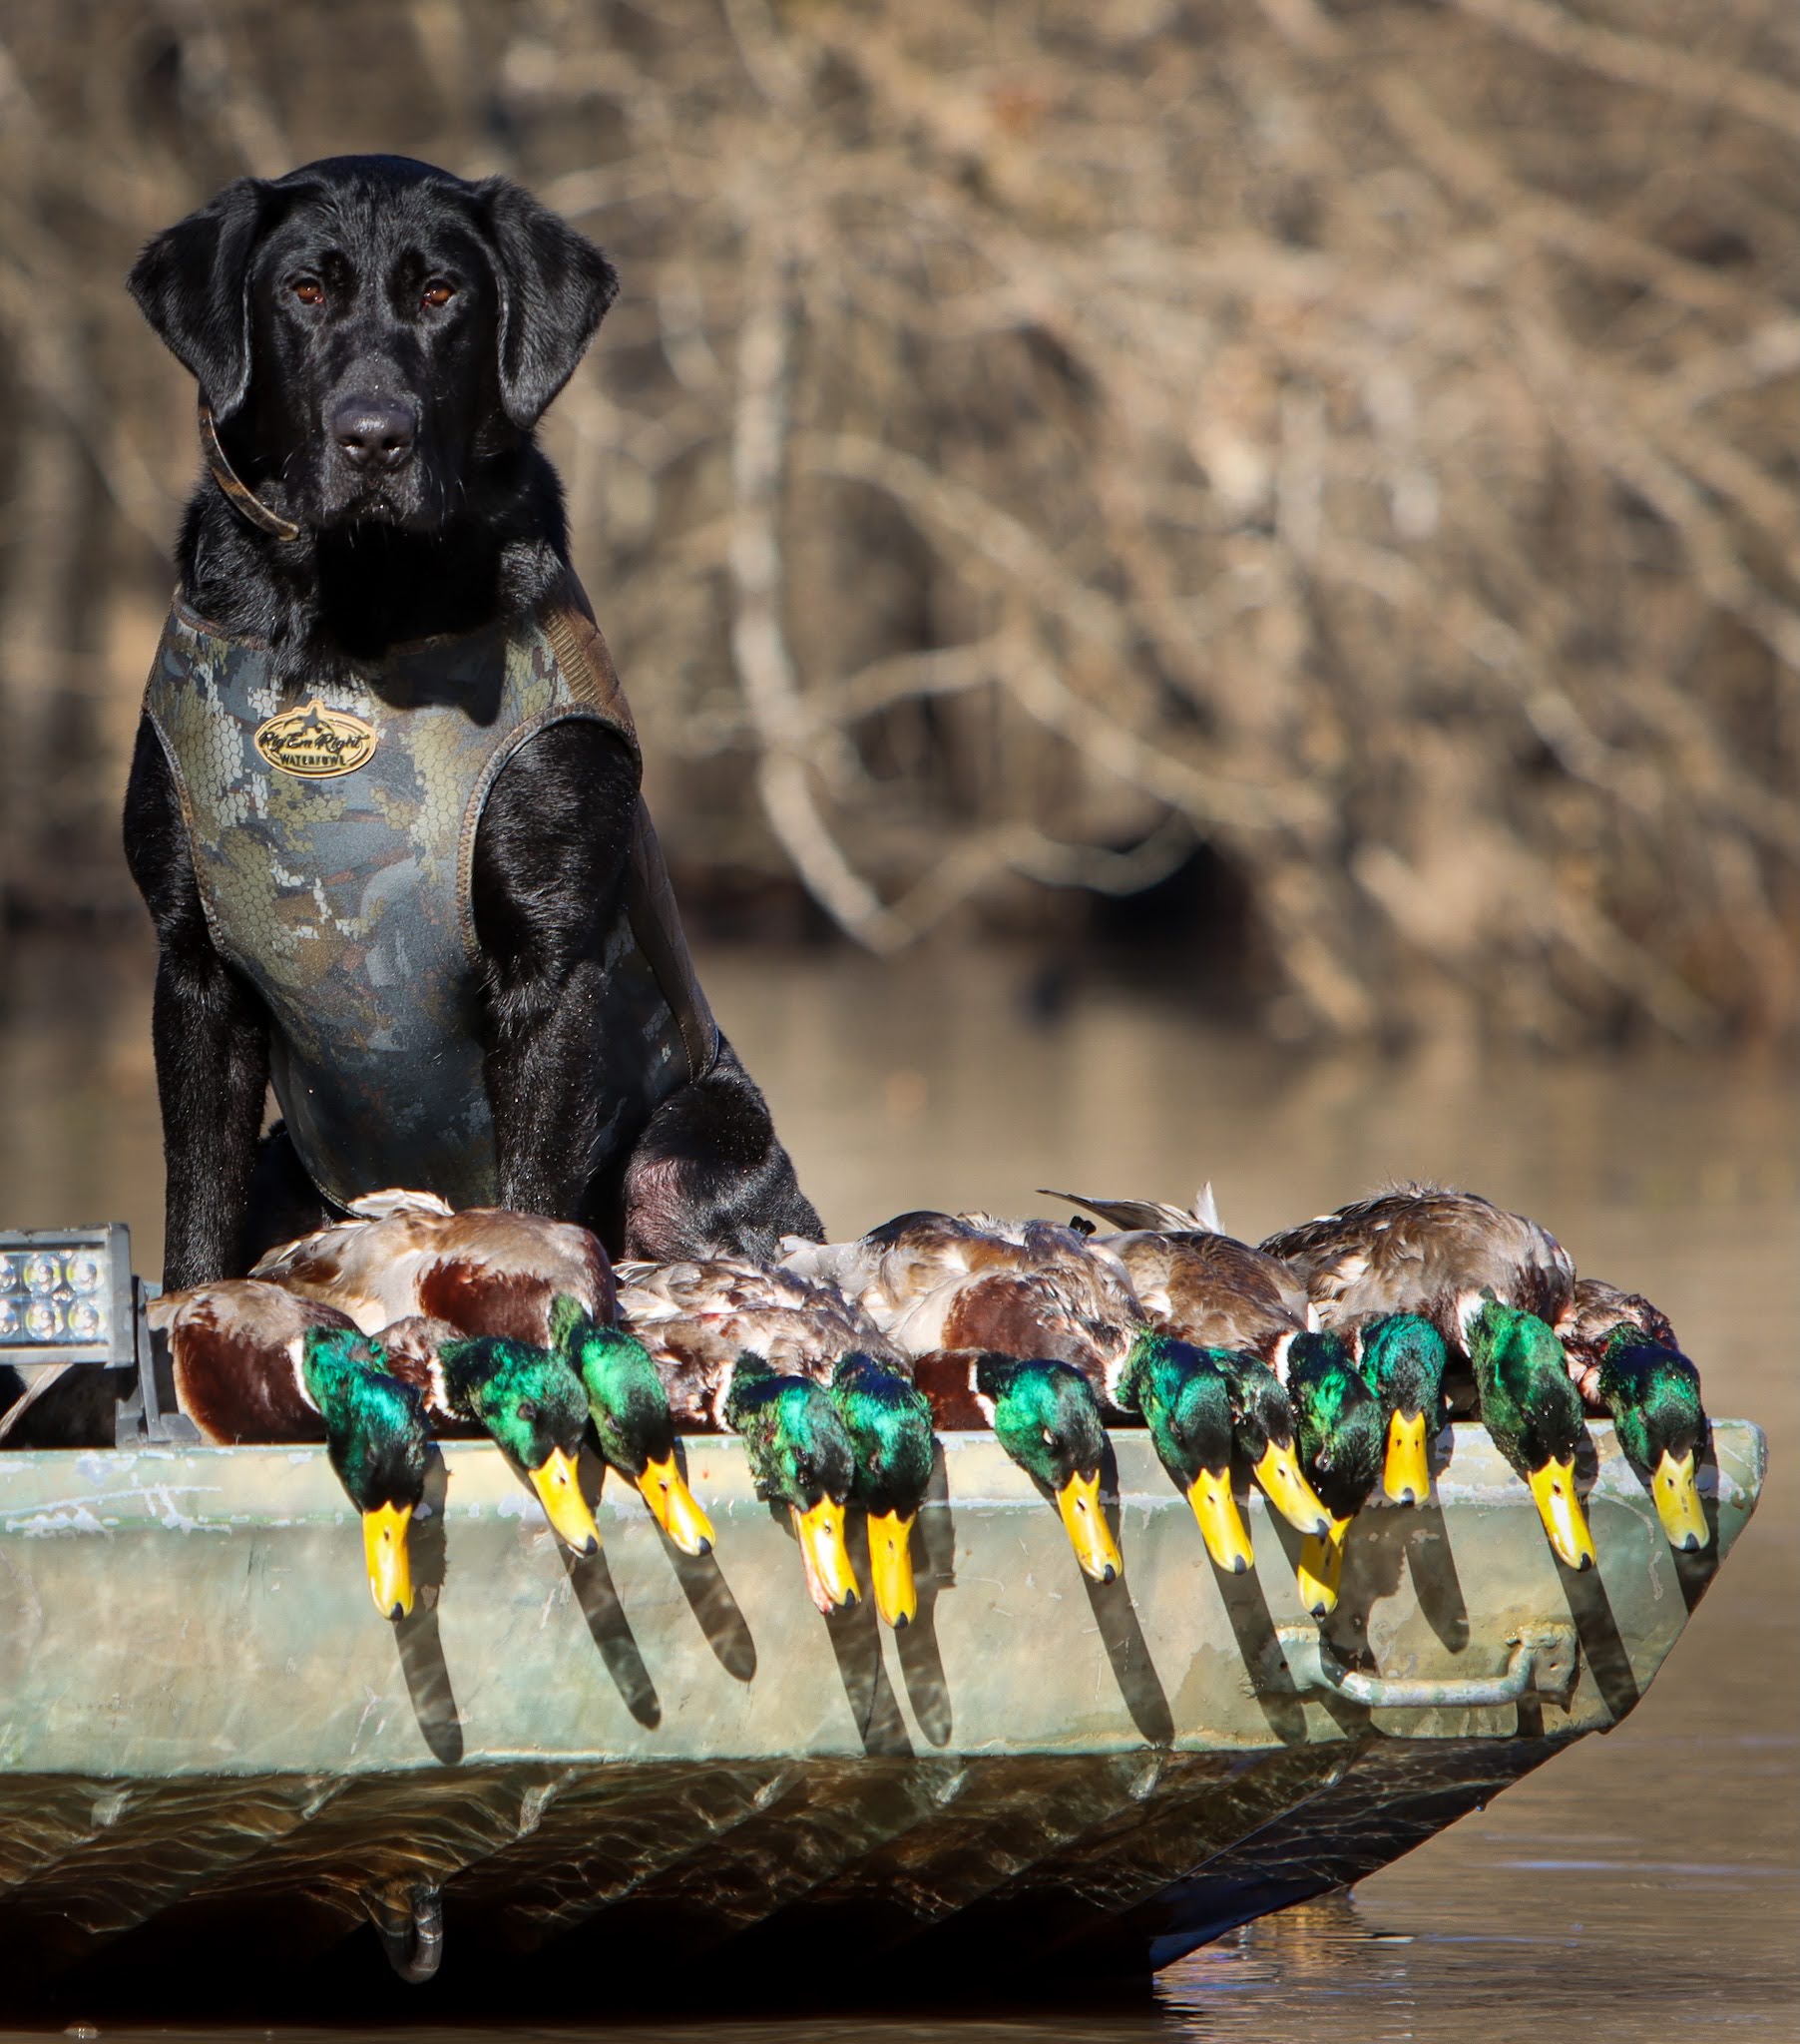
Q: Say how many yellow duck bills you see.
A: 12